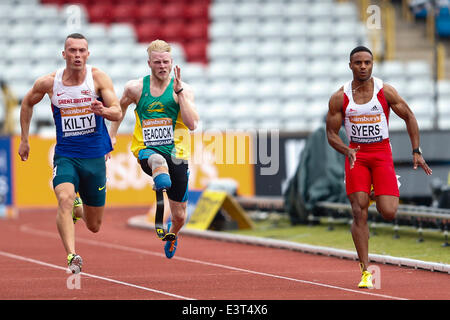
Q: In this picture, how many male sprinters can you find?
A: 3